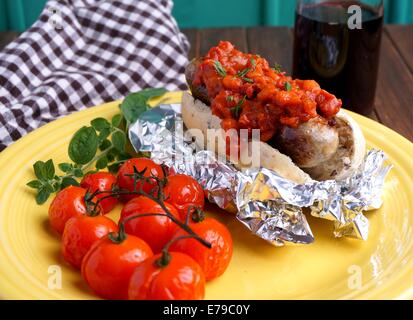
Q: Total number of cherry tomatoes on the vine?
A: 9